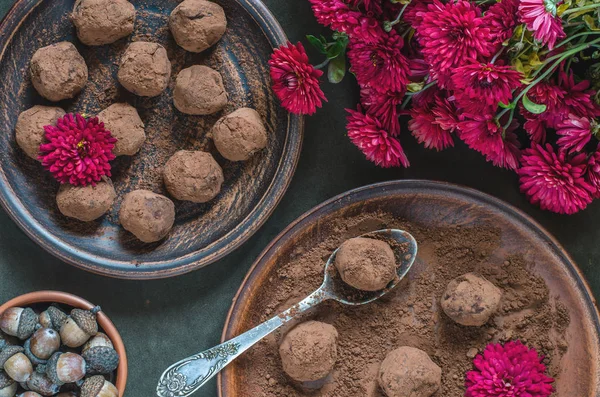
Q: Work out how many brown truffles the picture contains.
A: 15